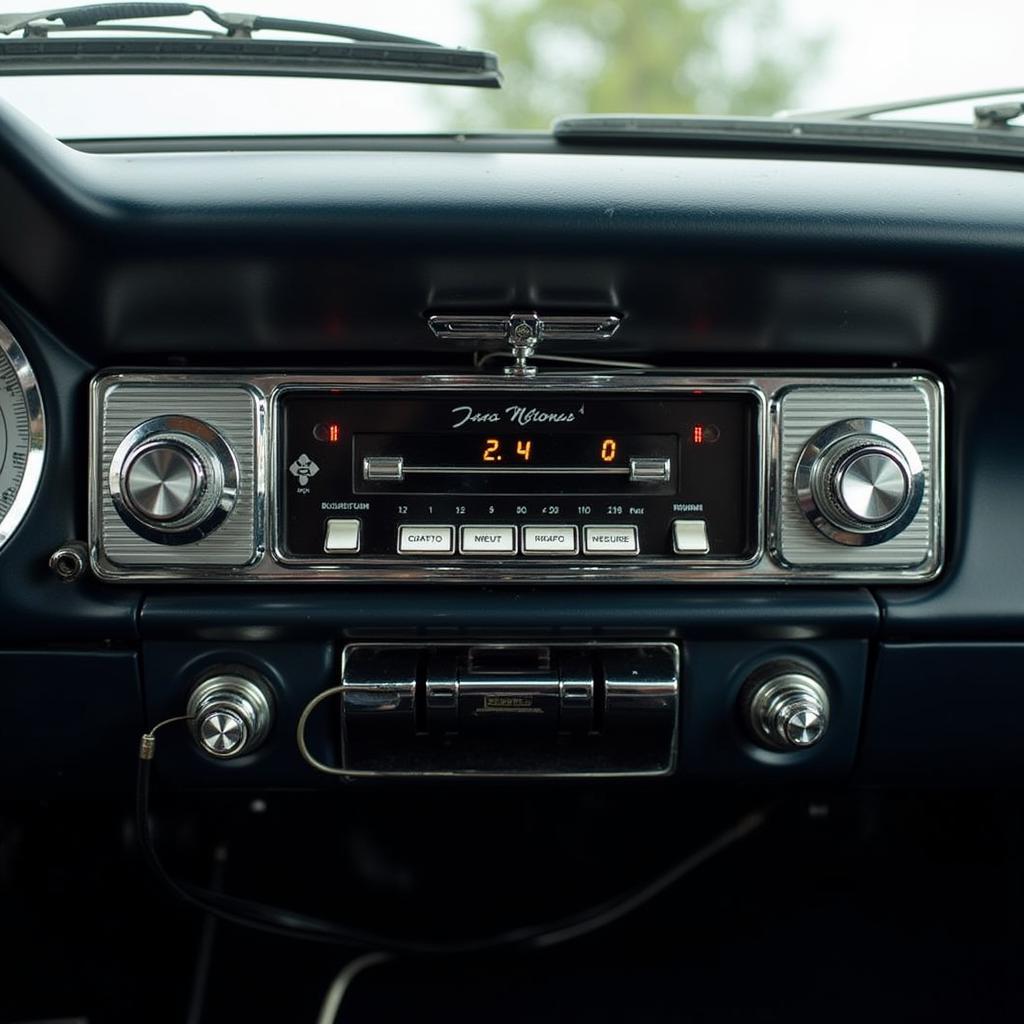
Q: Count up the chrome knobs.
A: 4